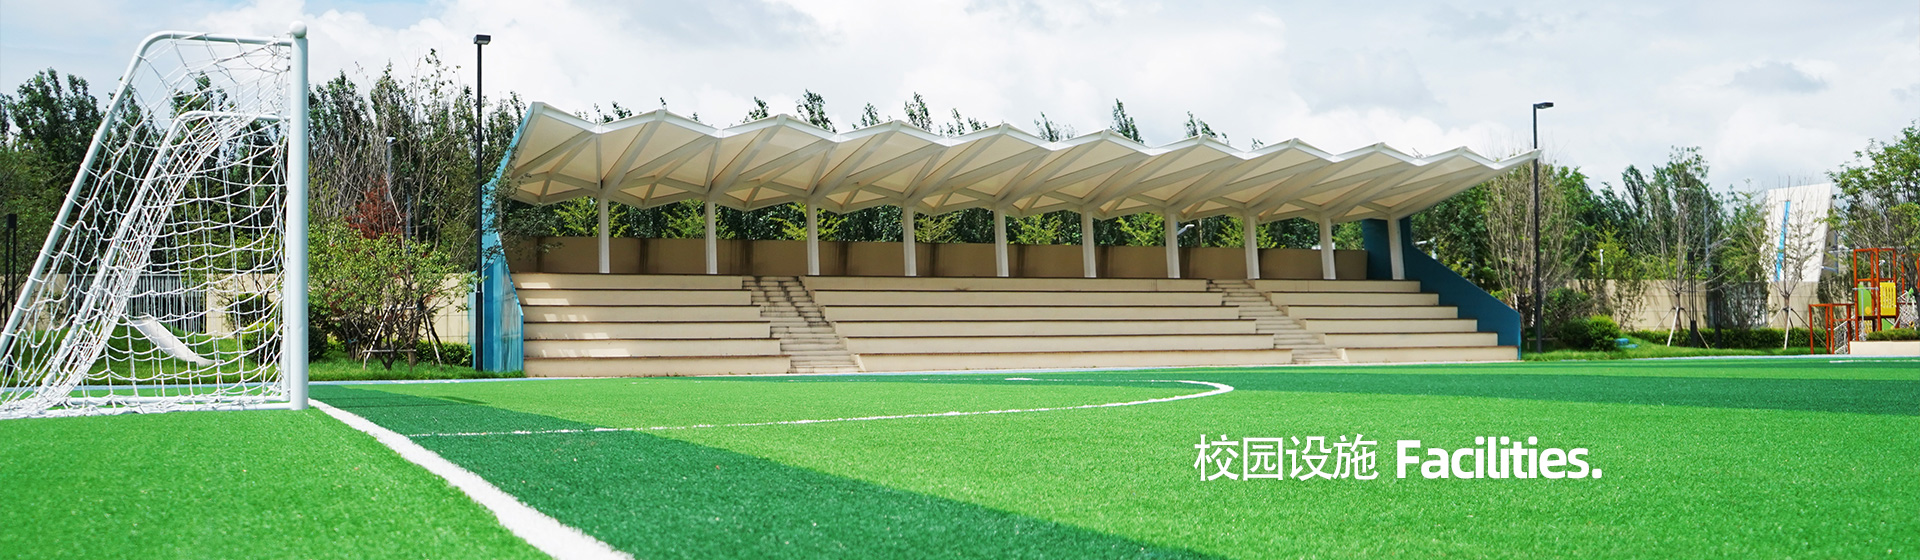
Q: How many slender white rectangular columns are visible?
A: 10